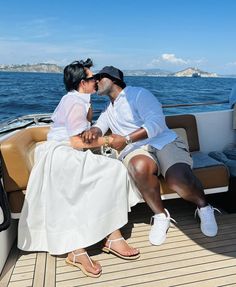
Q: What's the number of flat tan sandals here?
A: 2